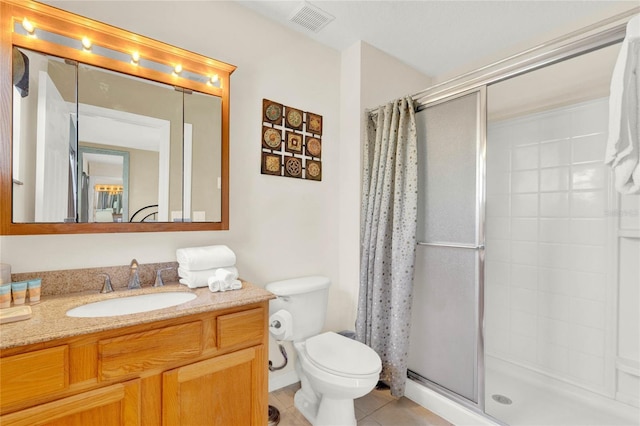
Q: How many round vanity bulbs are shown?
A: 5